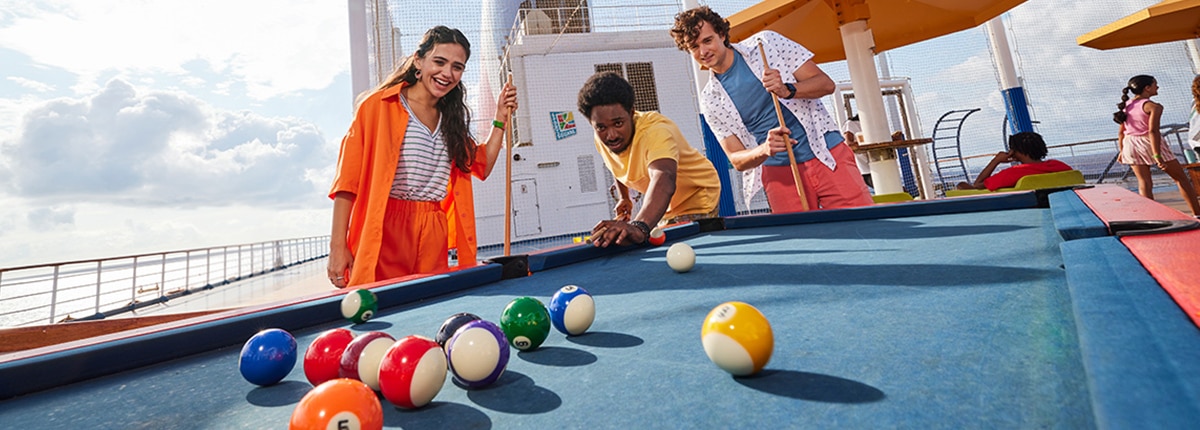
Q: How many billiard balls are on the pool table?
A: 13